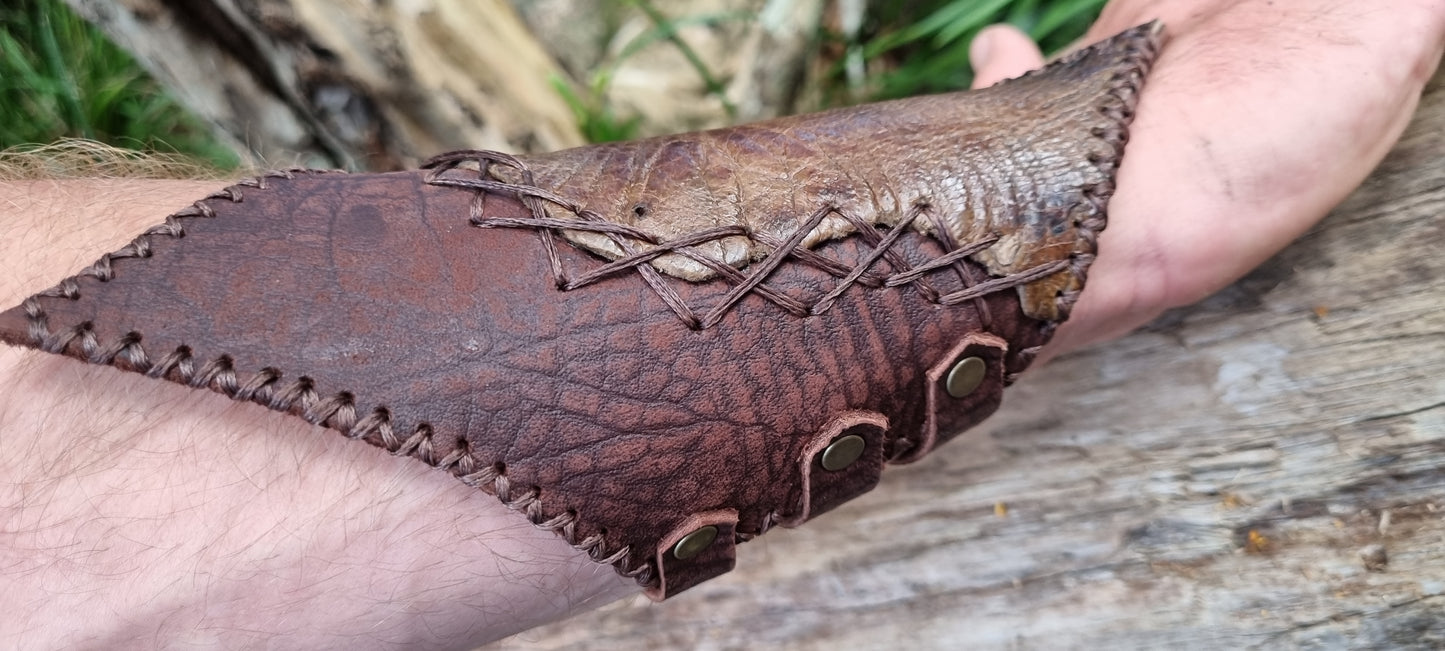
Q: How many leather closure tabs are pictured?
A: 3